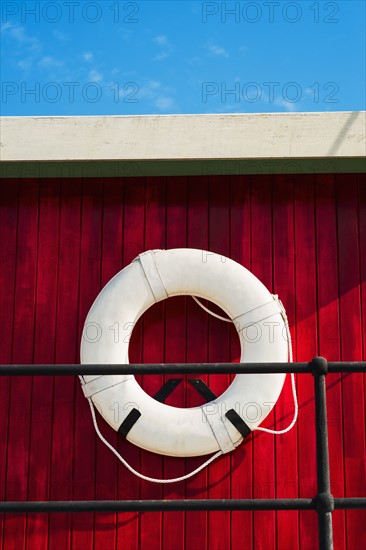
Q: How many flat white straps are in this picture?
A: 4